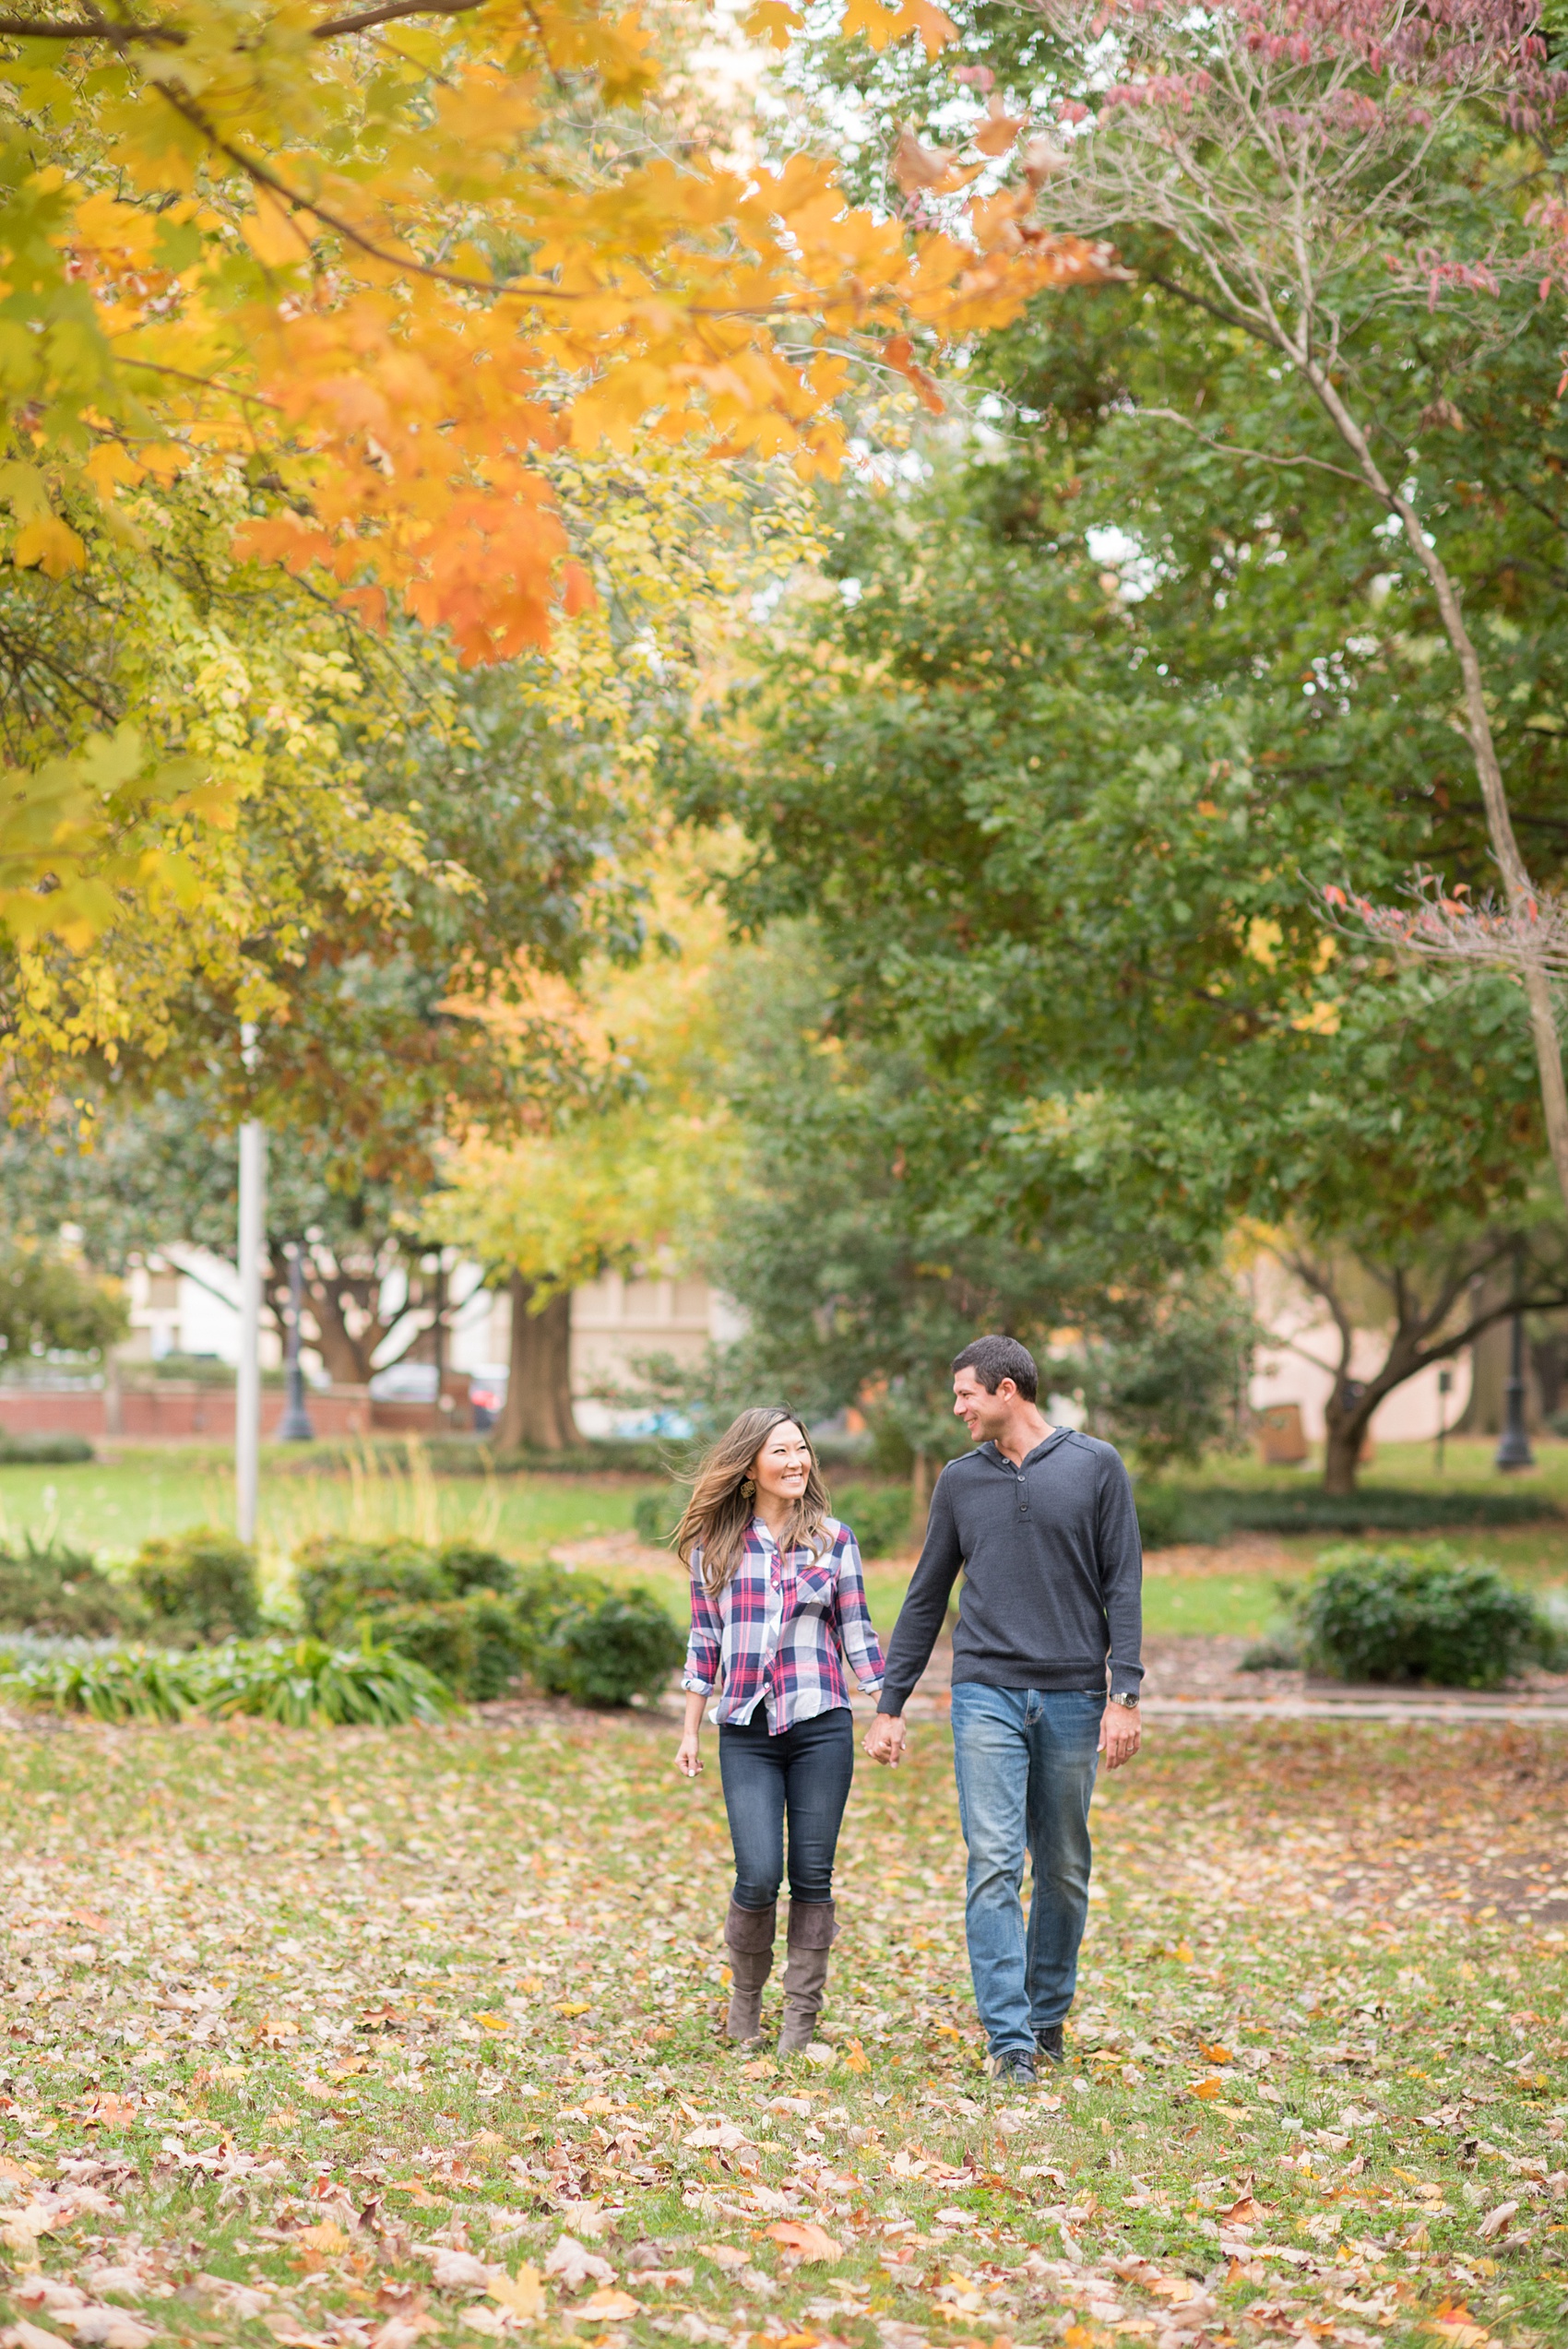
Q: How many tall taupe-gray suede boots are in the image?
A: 2